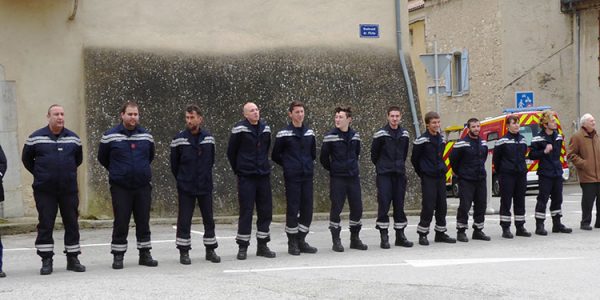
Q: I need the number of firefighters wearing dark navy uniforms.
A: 11